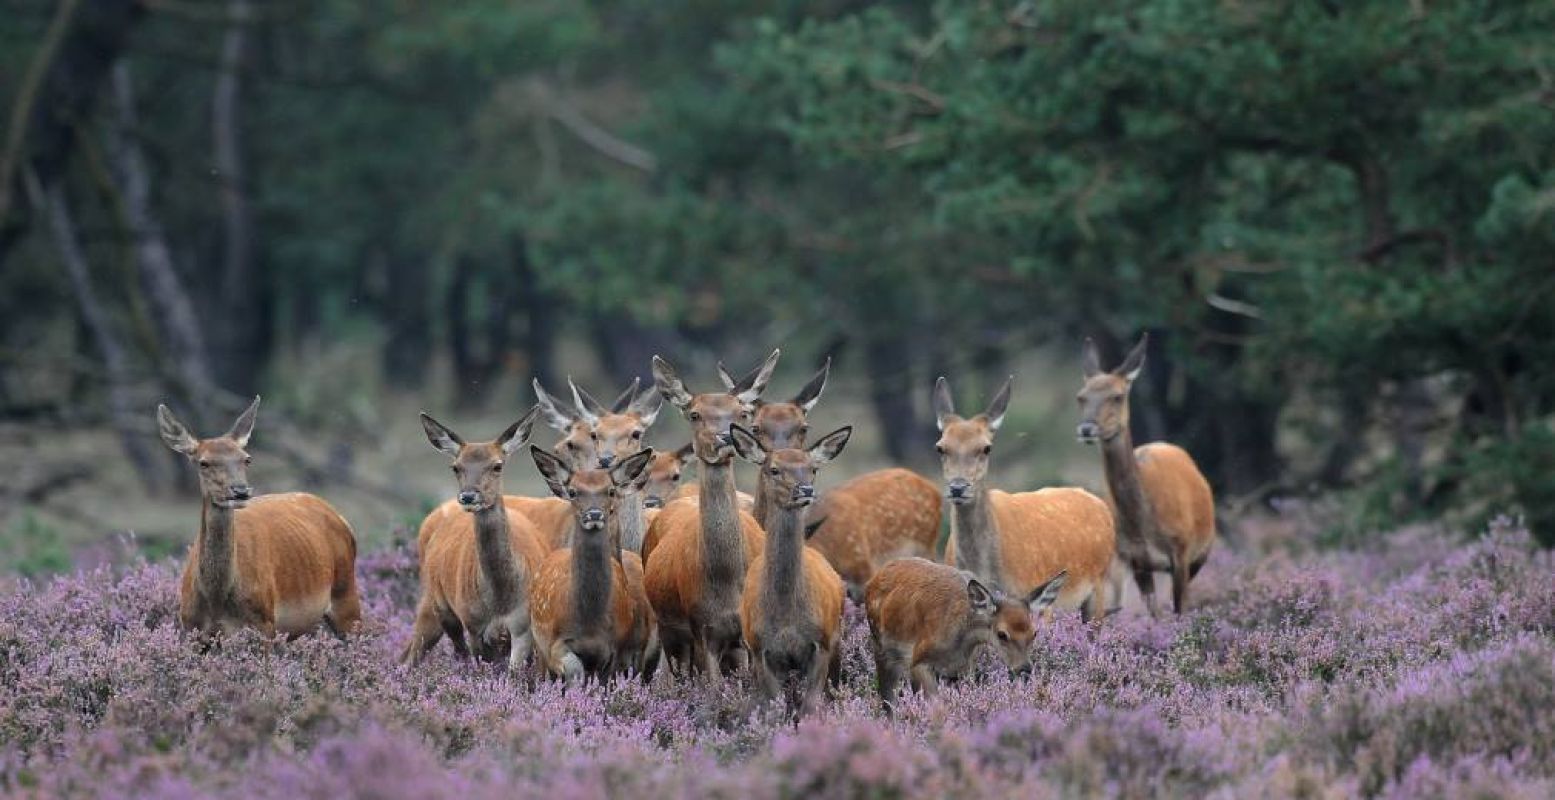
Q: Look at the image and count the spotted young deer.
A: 3